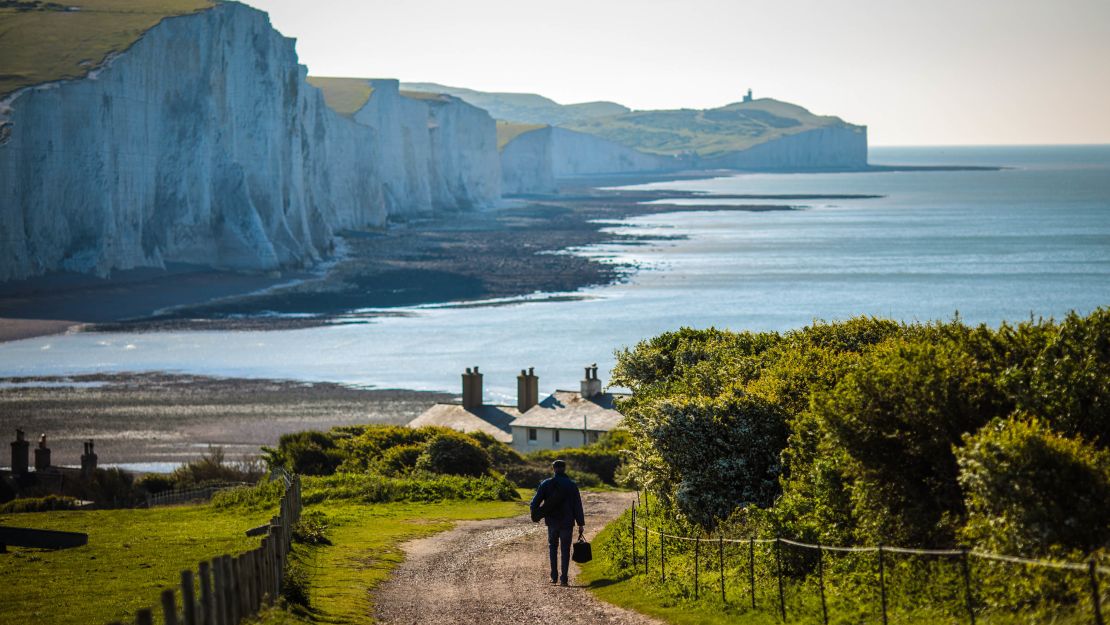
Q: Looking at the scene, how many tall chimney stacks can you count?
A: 6